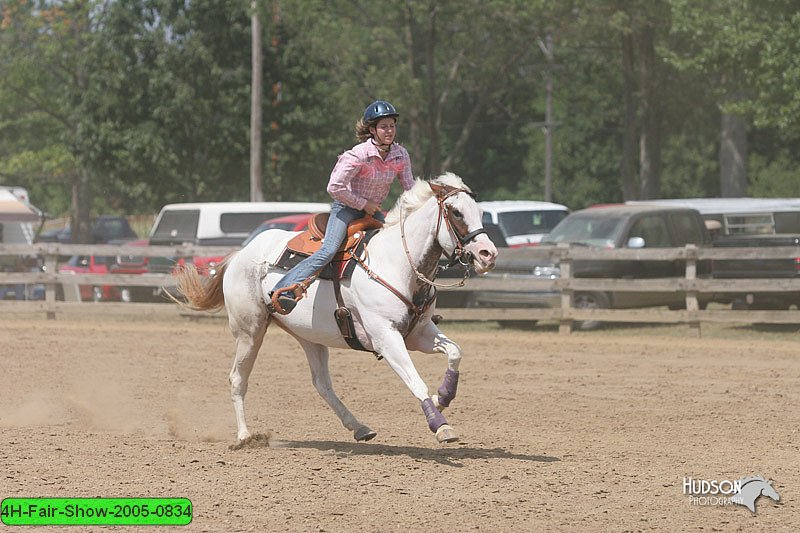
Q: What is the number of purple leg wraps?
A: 2